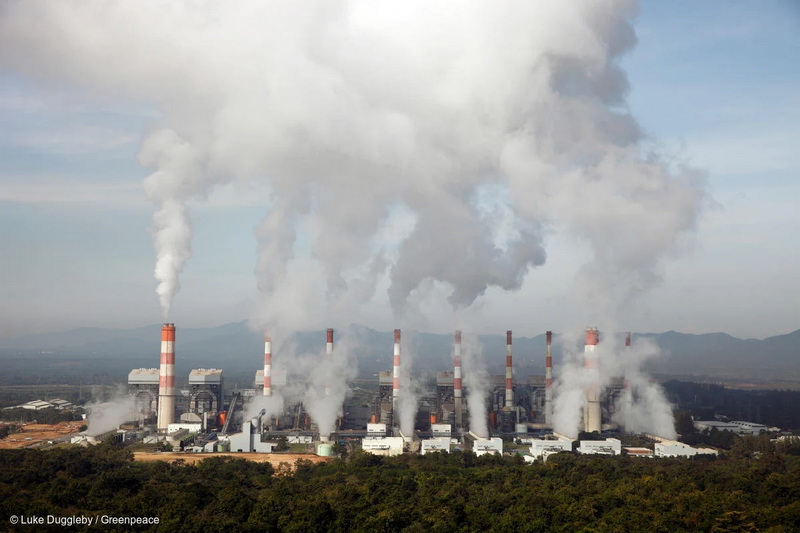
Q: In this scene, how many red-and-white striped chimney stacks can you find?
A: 9